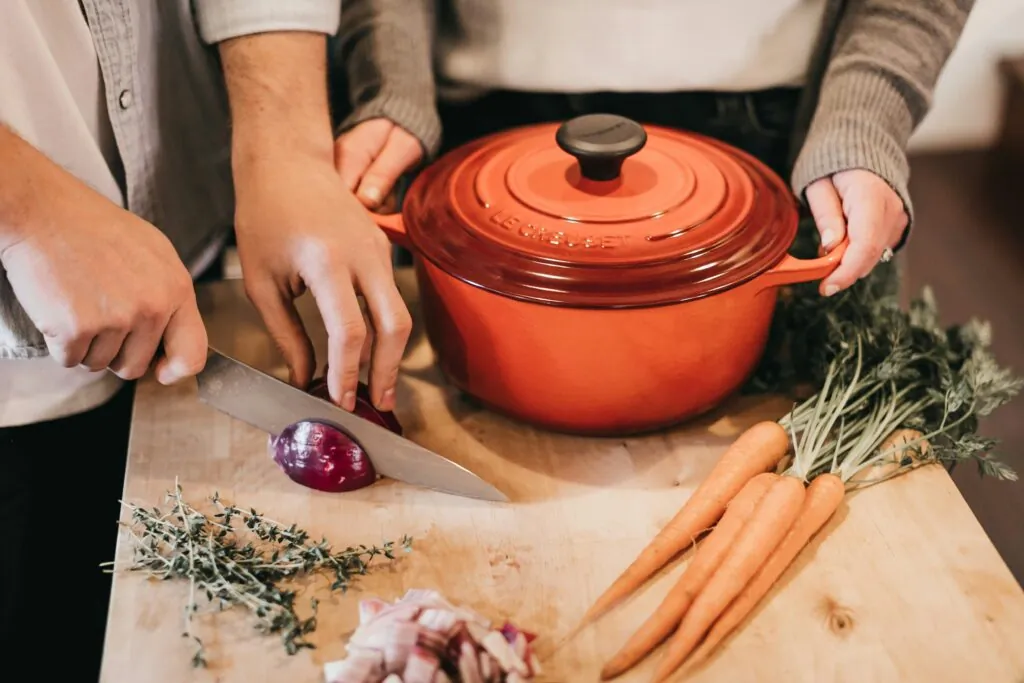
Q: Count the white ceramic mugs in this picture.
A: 0